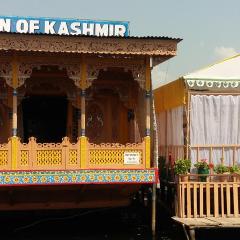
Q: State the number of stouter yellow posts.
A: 3